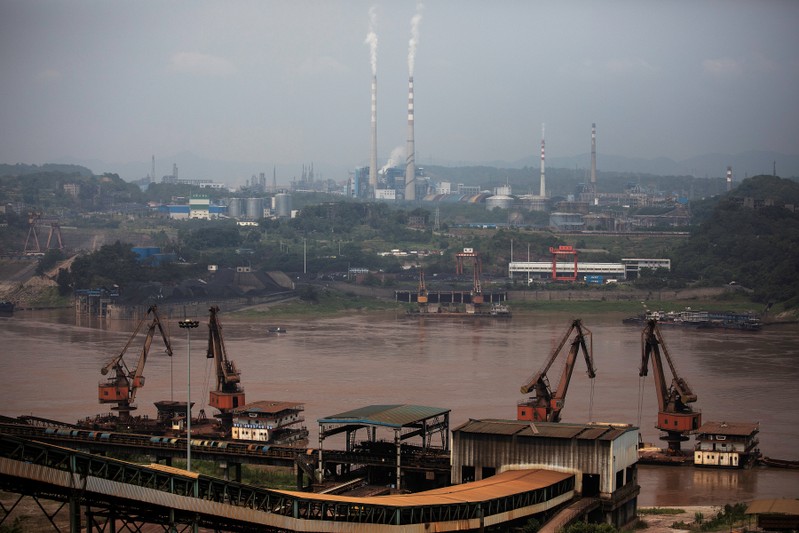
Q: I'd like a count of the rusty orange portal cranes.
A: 4